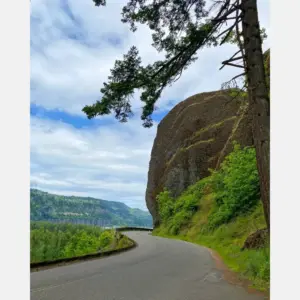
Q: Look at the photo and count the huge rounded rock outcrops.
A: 1